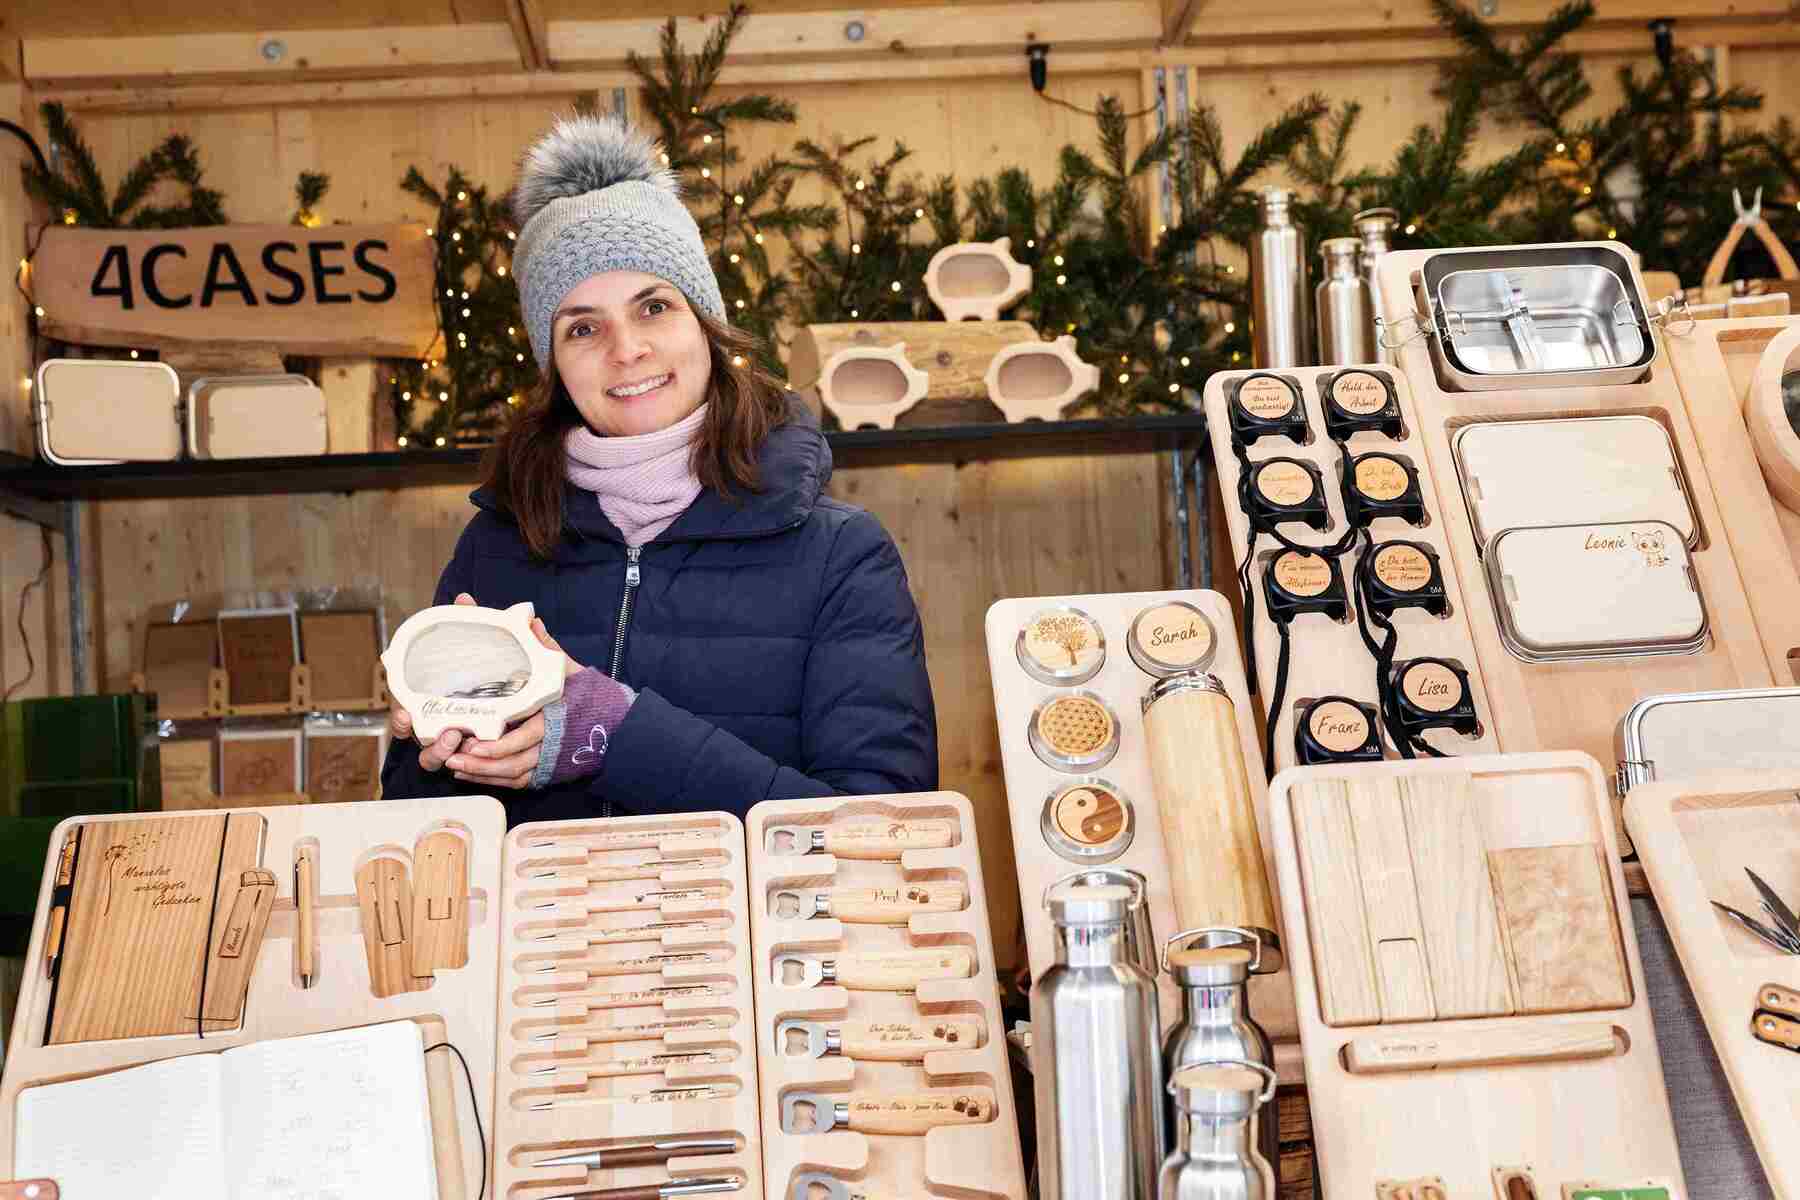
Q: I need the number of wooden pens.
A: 13